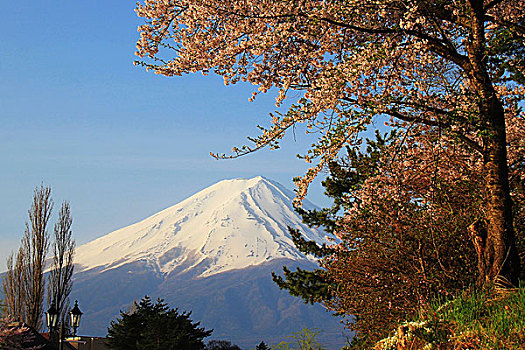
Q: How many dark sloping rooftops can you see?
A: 1